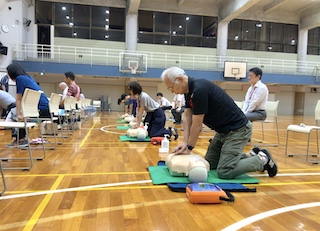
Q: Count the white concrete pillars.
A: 3